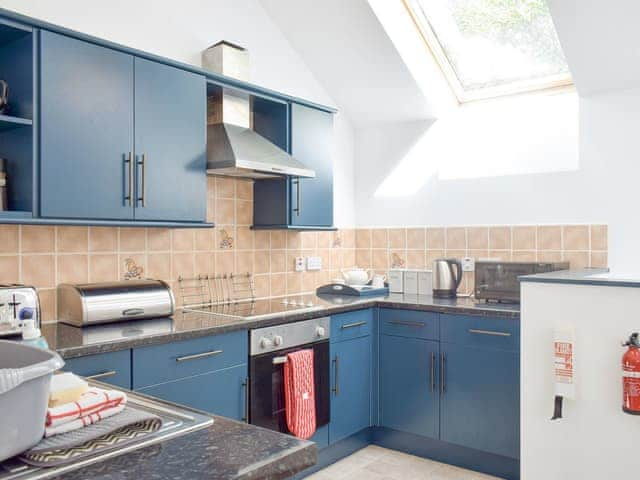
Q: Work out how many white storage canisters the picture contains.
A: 3